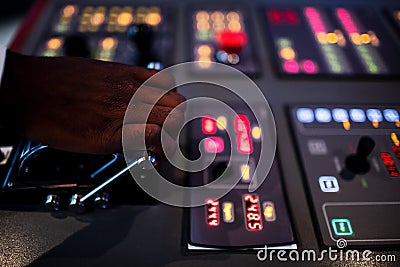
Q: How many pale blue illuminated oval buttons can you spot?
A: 6